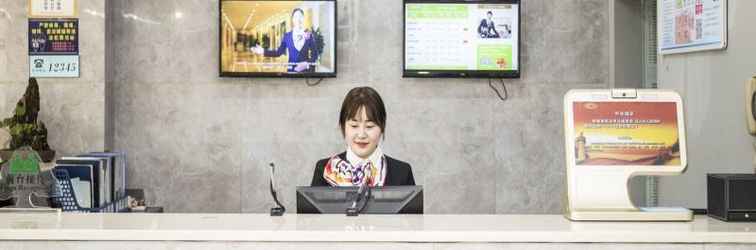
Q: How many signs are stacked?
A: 3